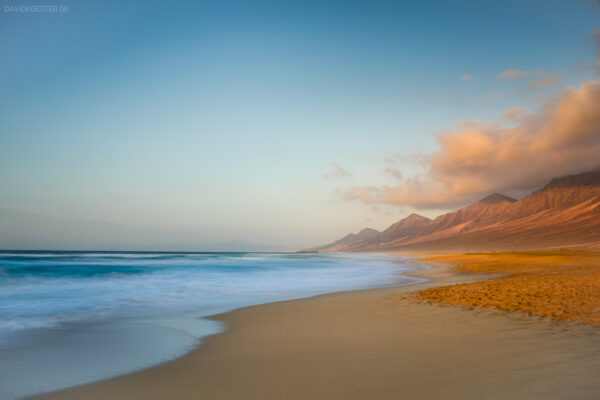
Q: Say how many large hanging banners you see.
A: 0